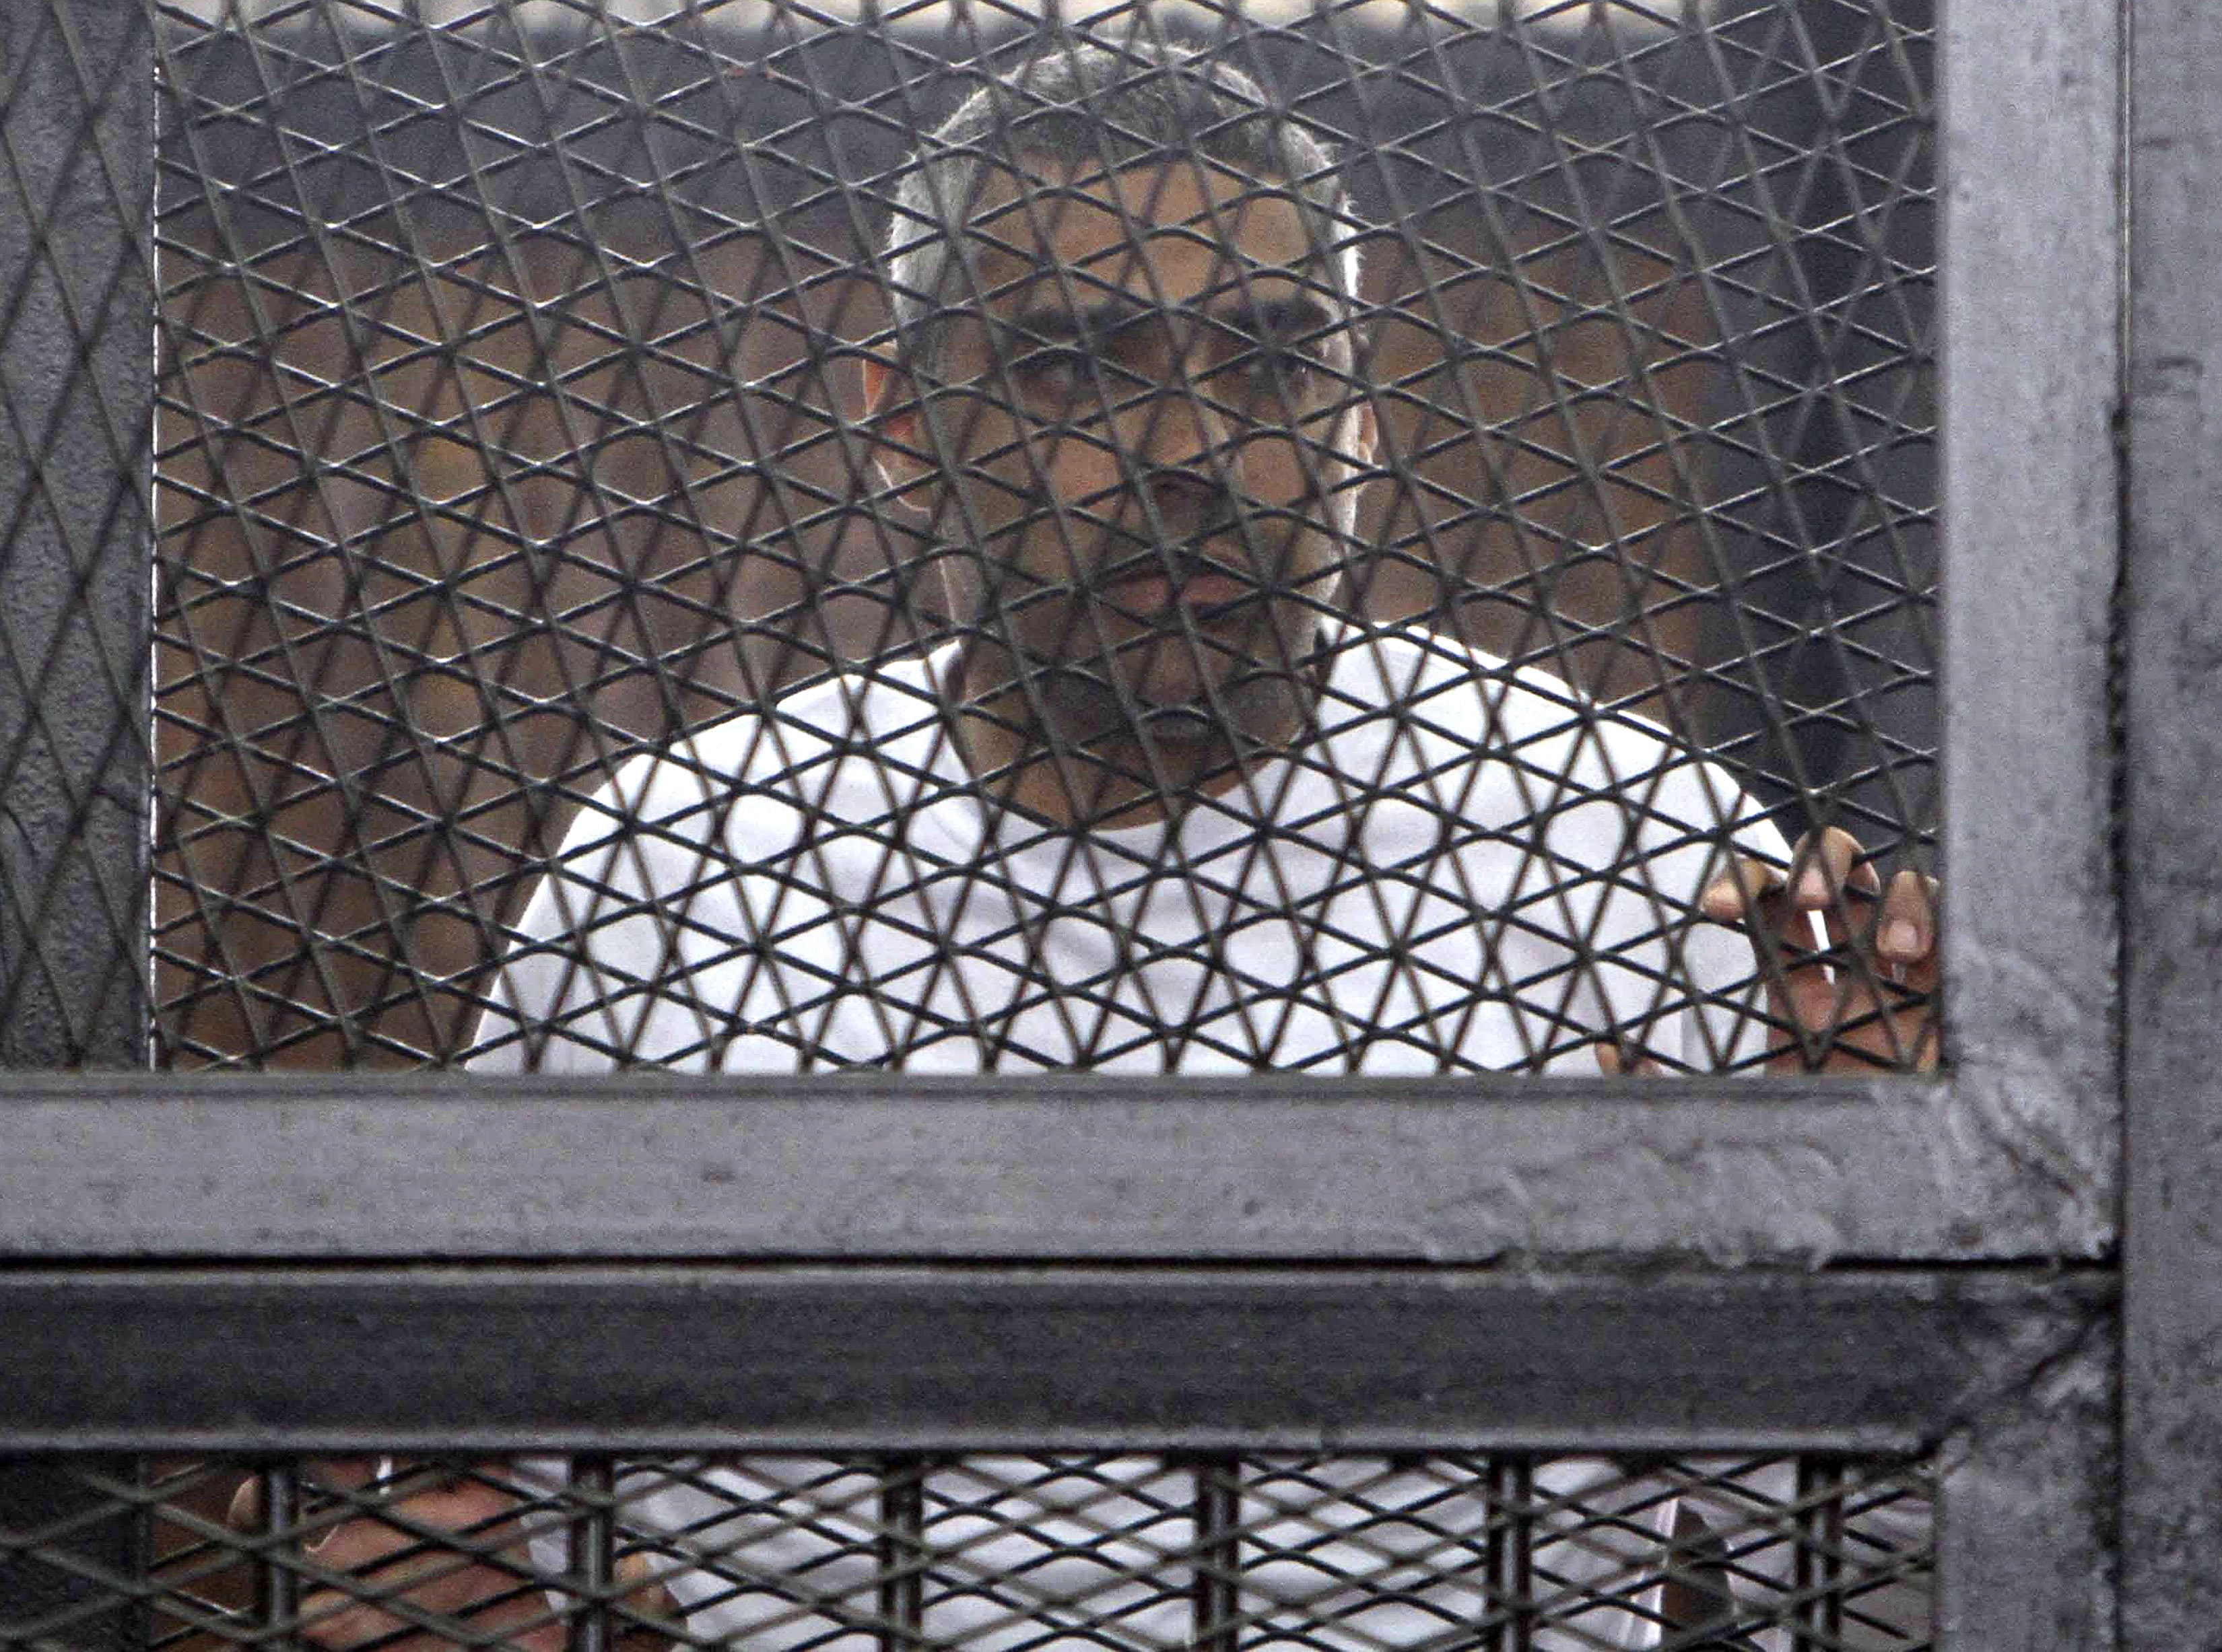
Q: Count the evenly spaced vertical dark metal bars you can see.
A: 6